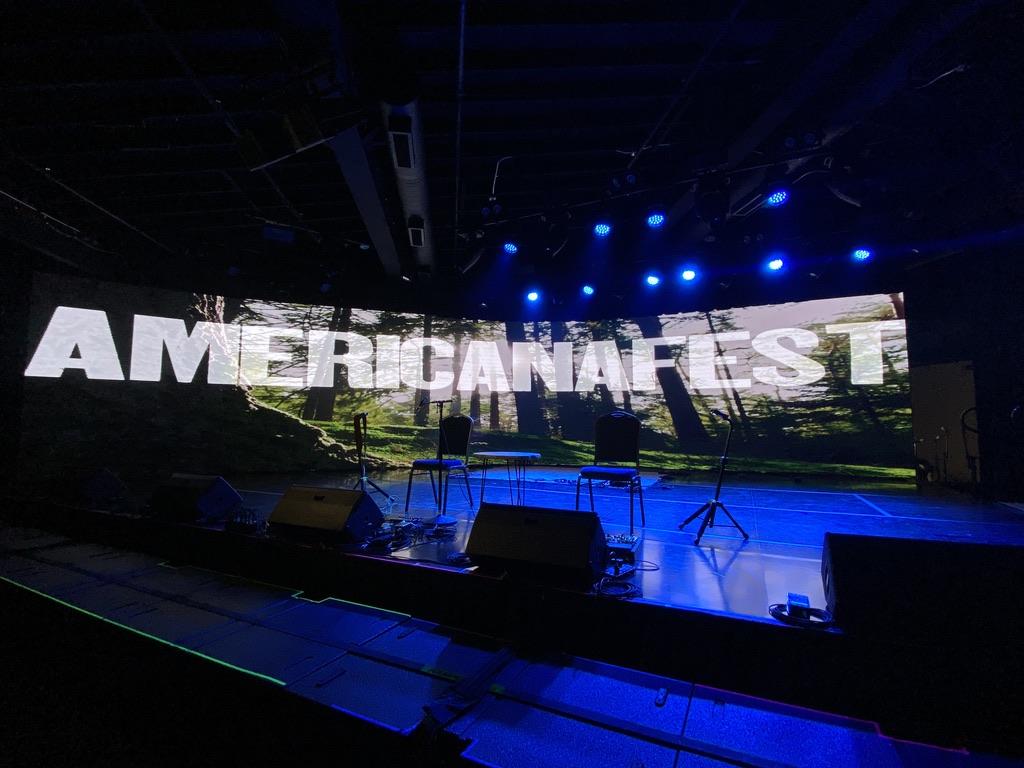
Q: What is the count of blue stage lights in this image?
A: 10